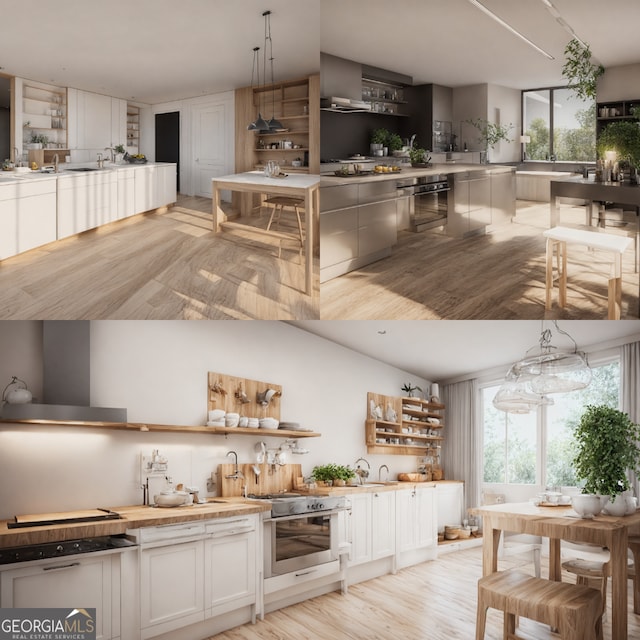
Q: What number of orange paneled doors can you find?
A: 0